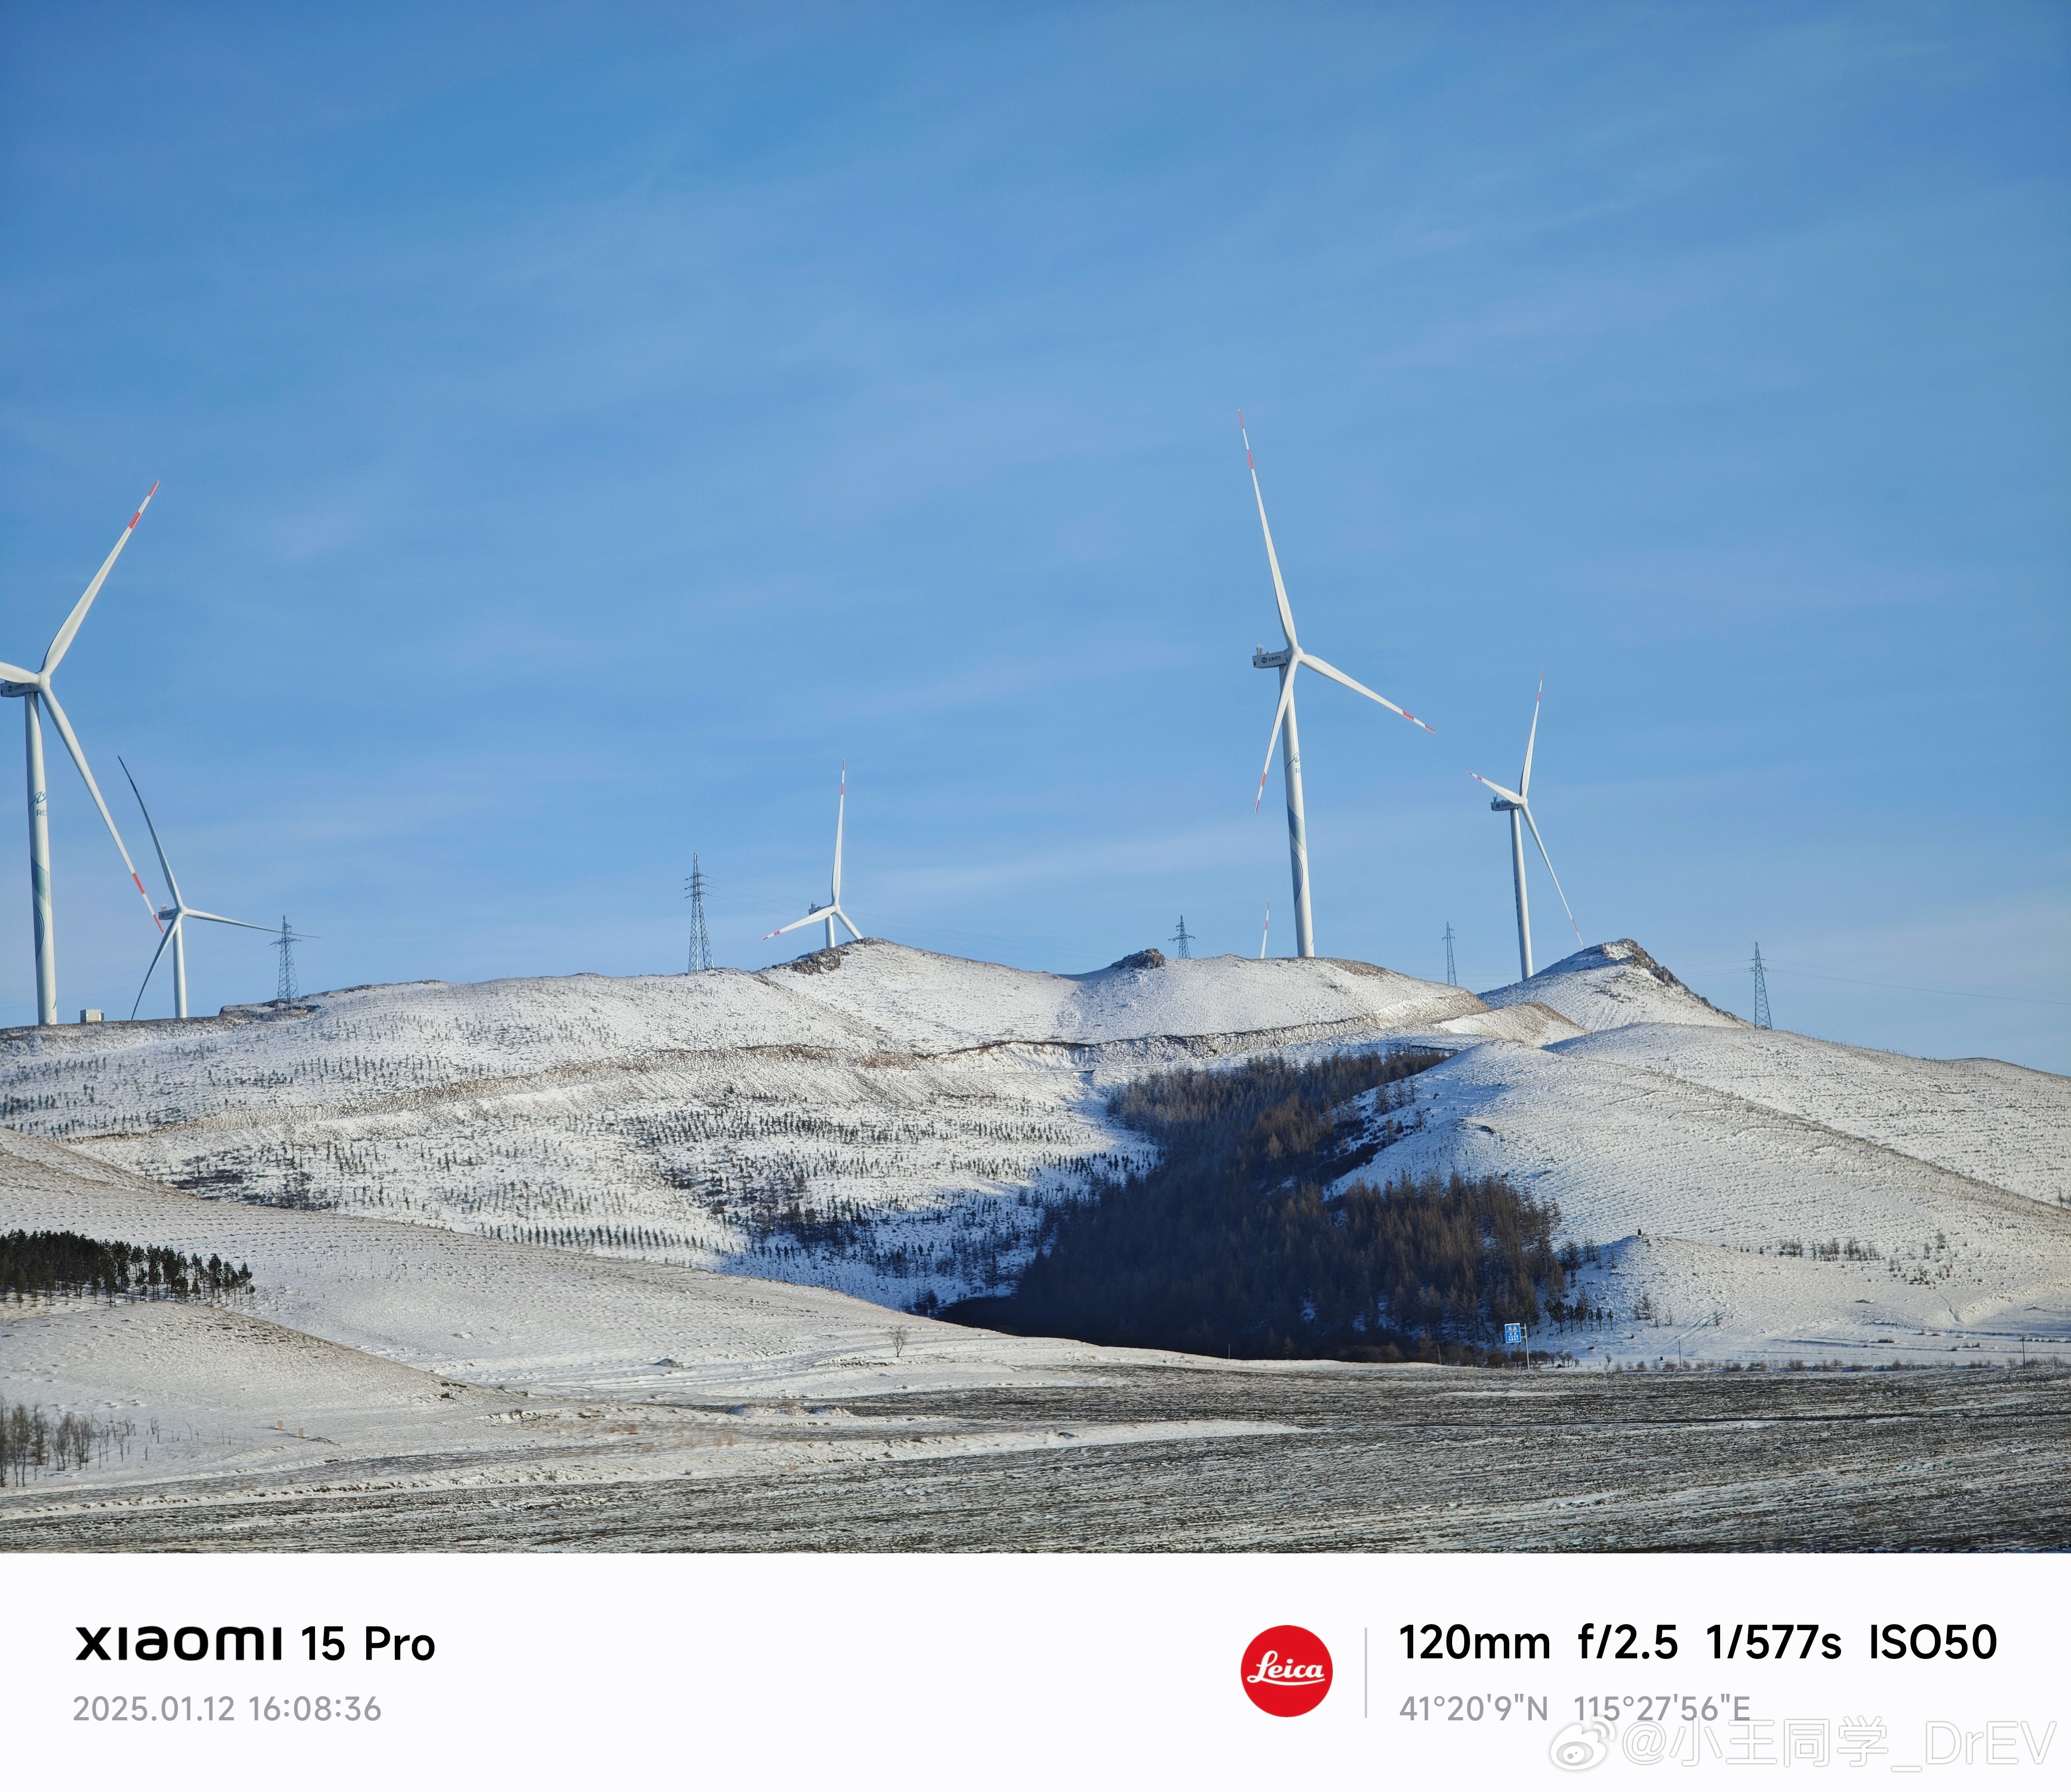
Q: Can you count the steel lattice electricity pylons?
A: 5